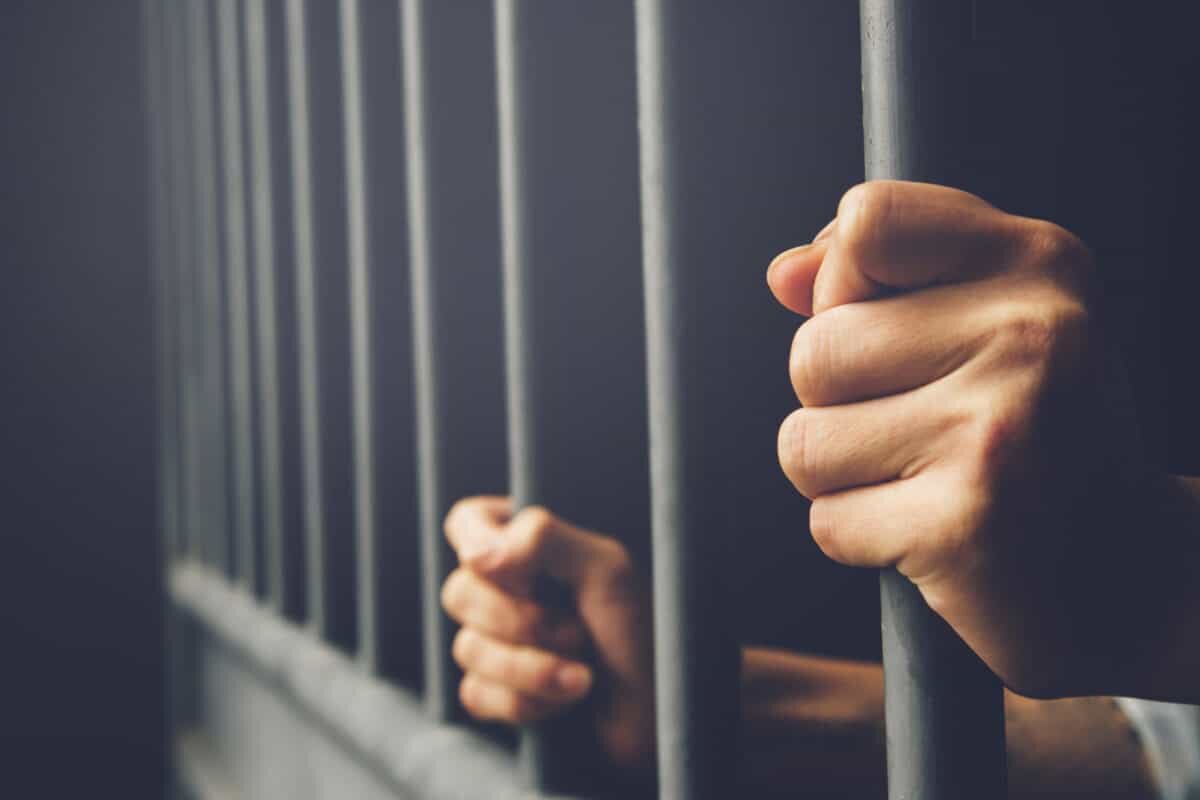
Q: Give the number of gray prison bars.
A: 11